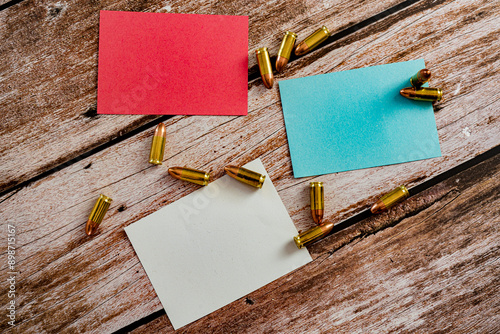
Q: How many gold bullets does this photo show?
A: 12